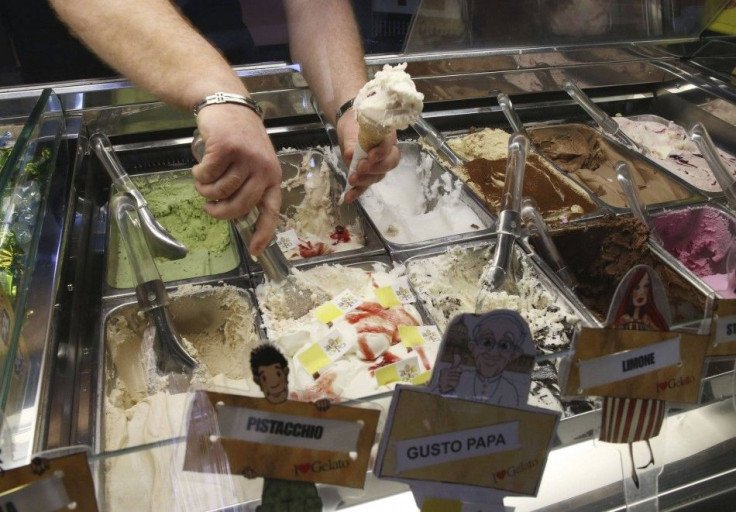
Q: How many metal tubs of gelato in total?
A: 11